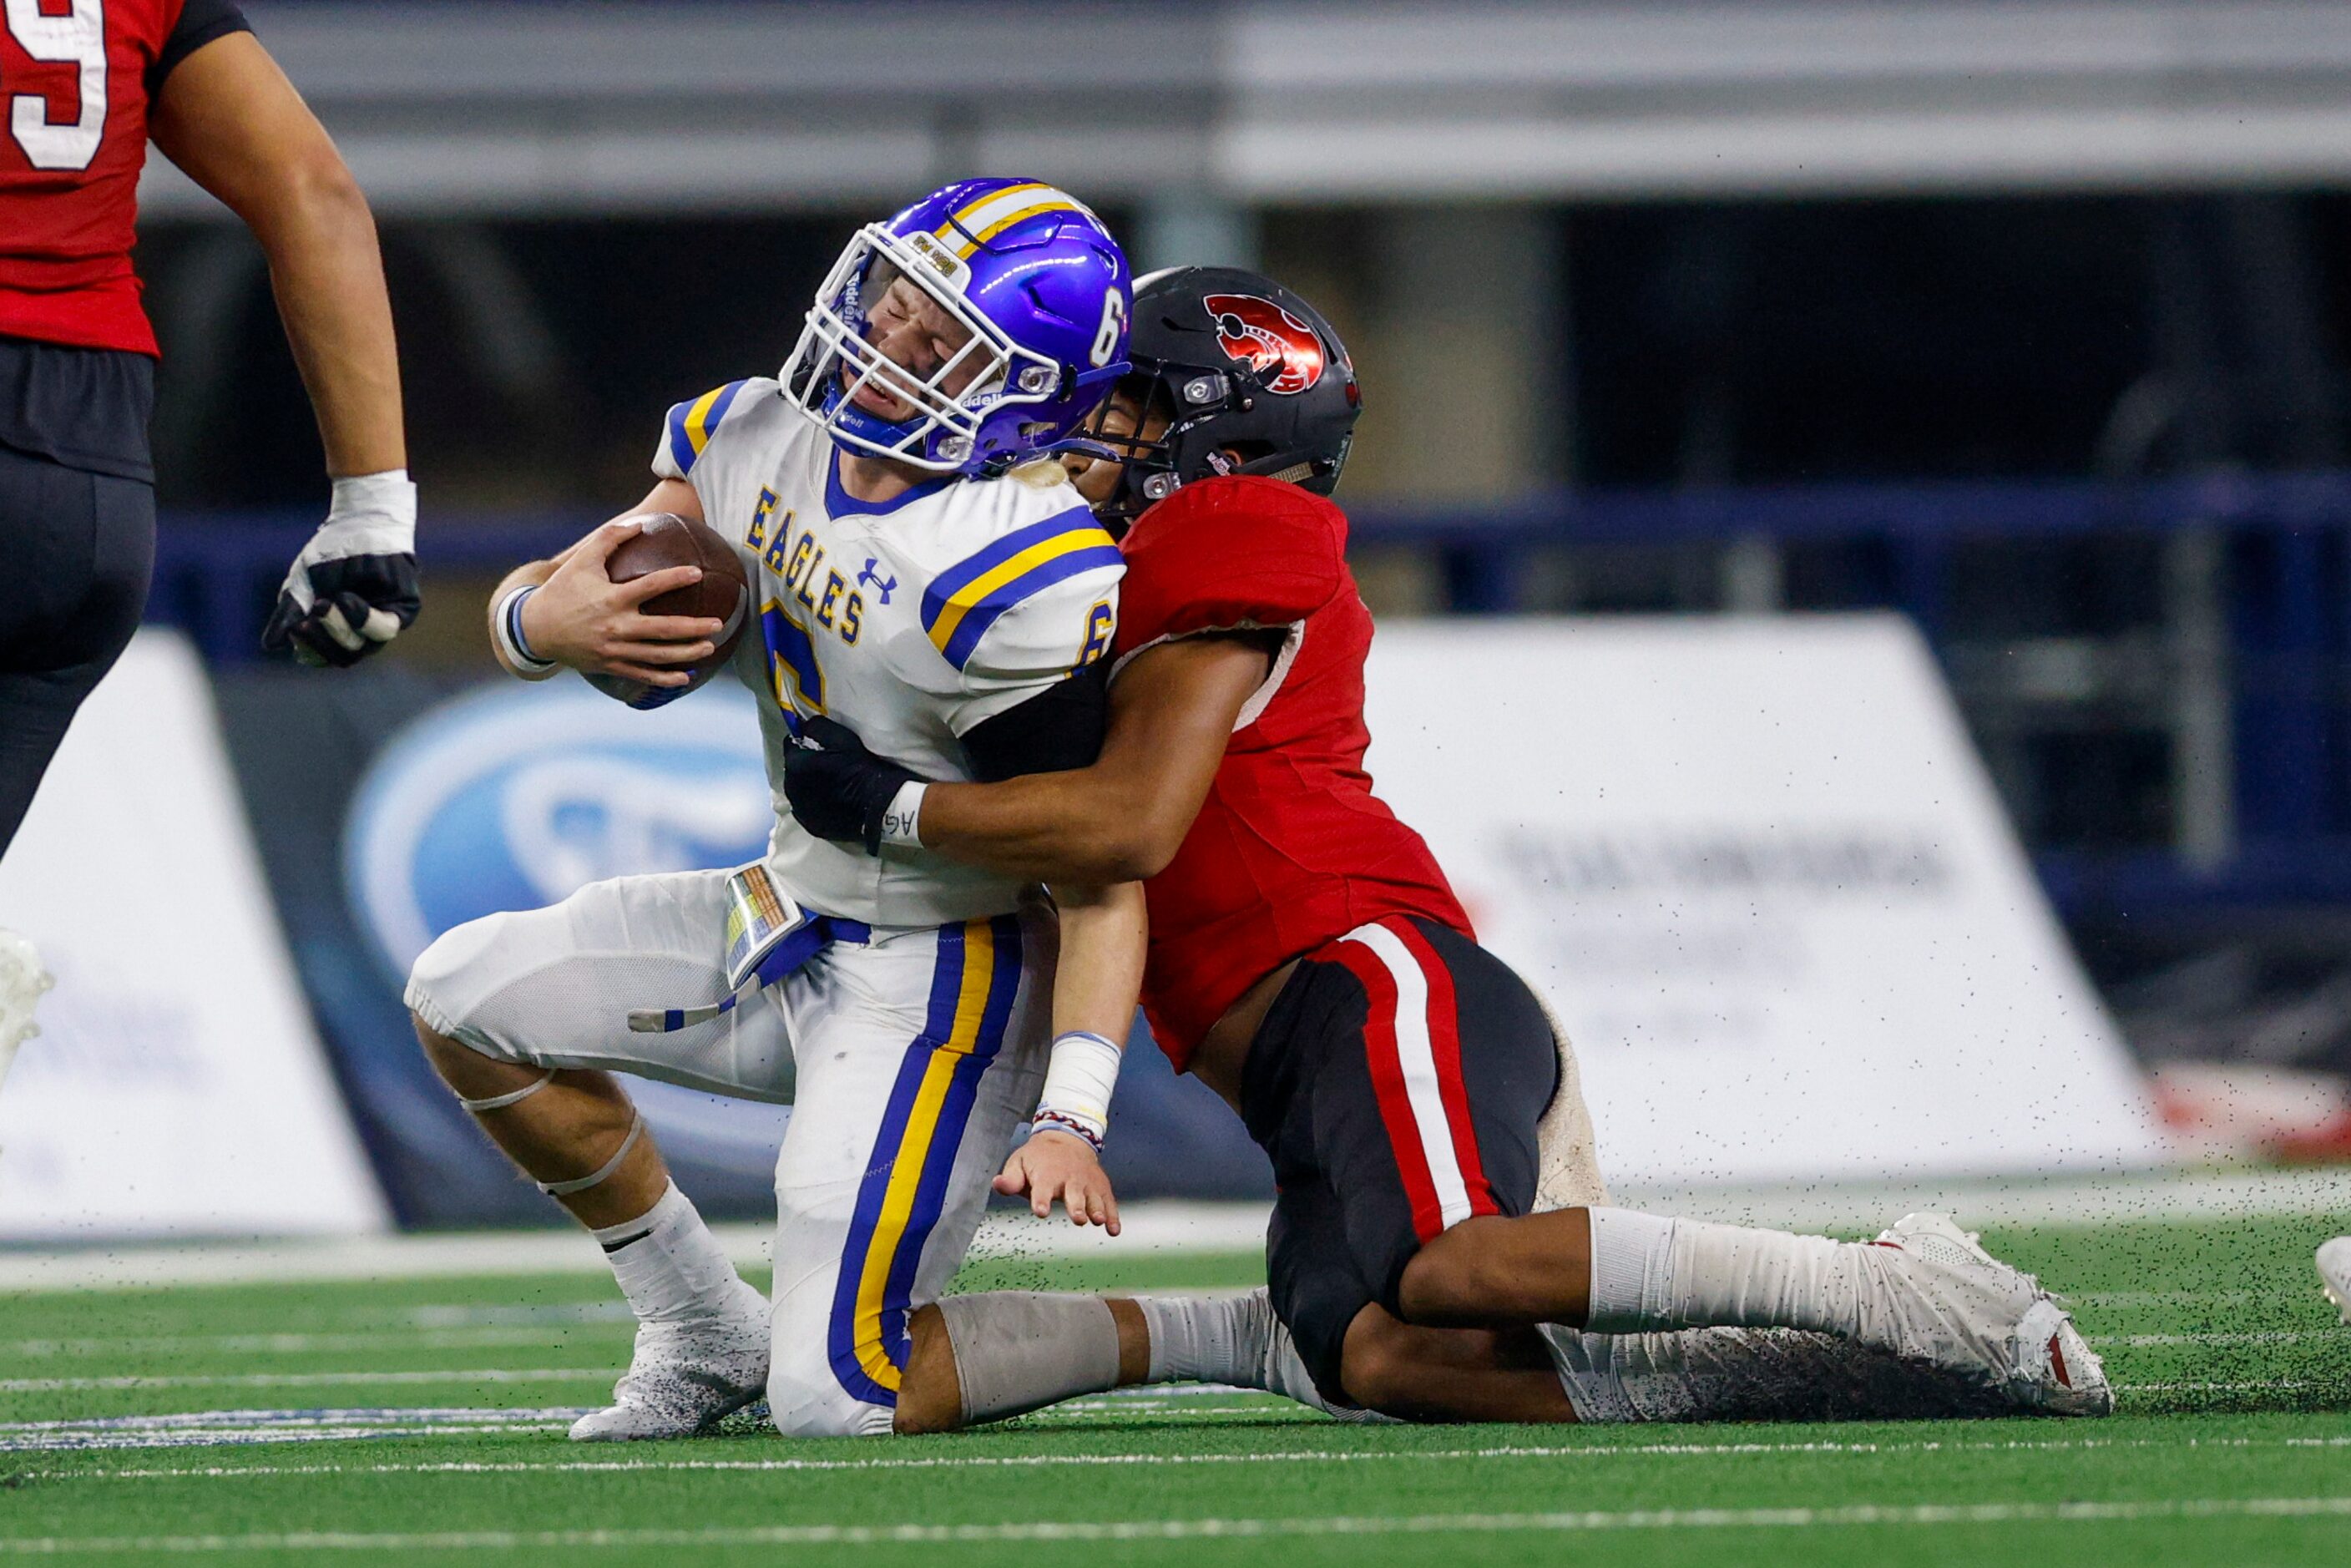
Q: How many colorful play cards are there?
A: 1